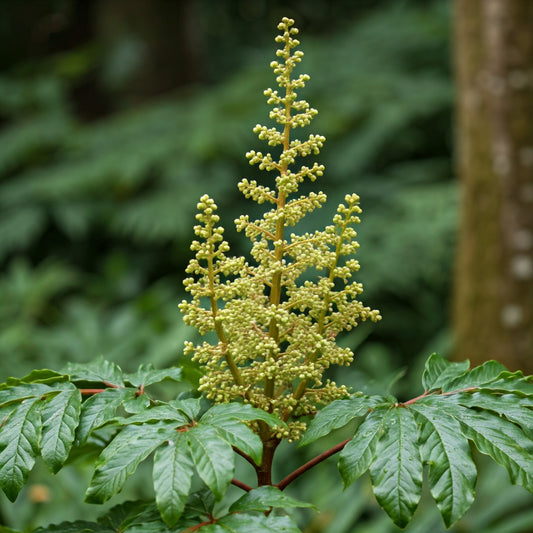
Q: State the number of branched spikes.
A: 3